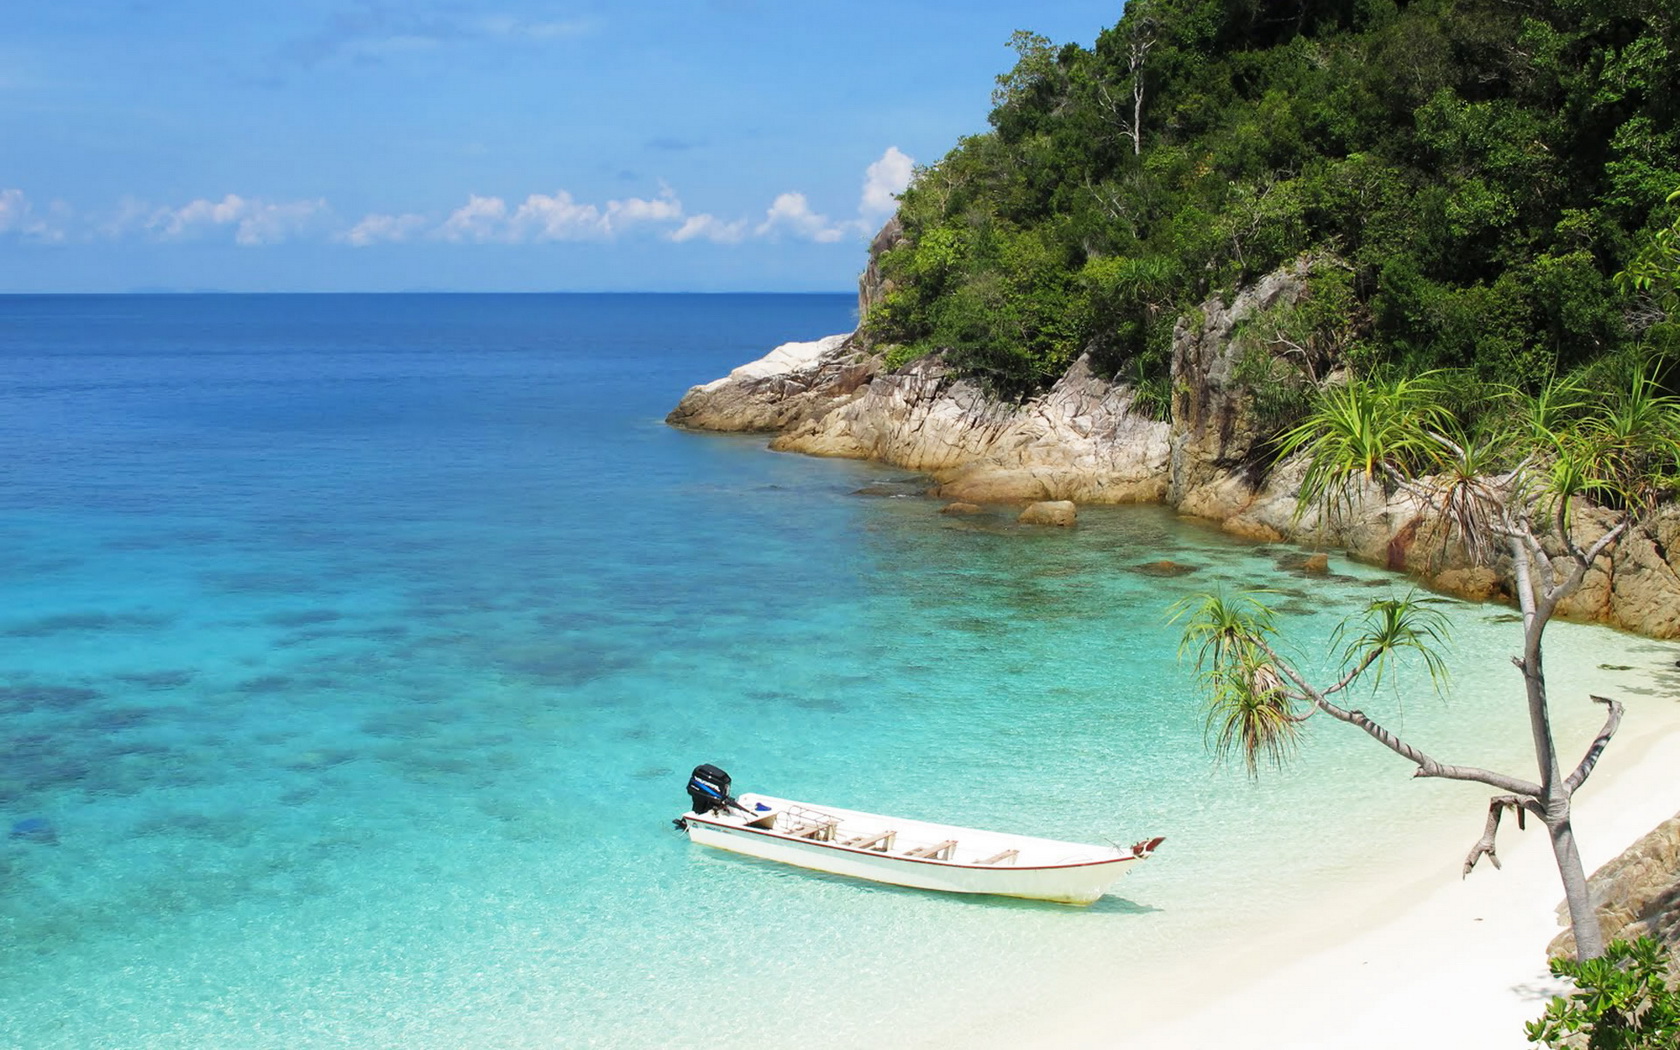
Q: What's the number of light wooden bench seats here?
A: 4